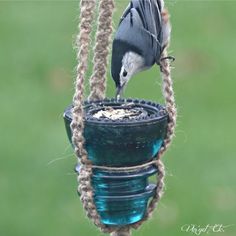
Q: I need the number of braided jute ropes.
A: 3